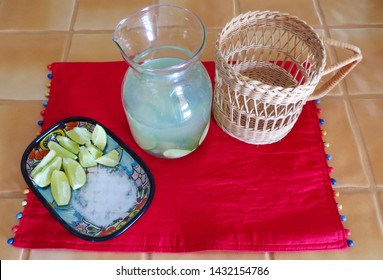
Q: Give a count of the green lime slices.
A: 11